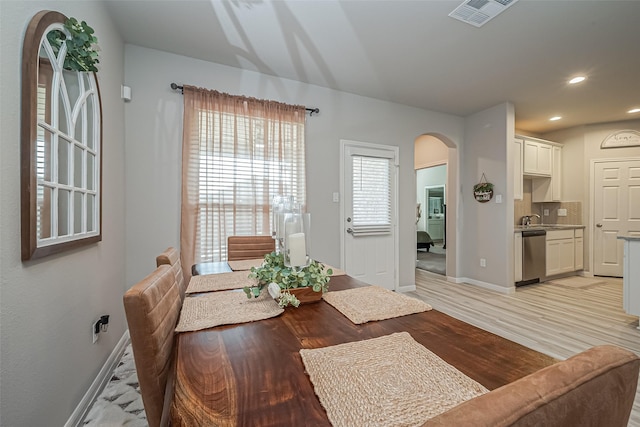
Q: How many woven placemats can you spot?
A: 6